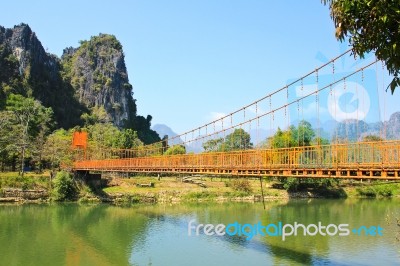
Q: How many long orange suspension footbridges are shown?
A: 1